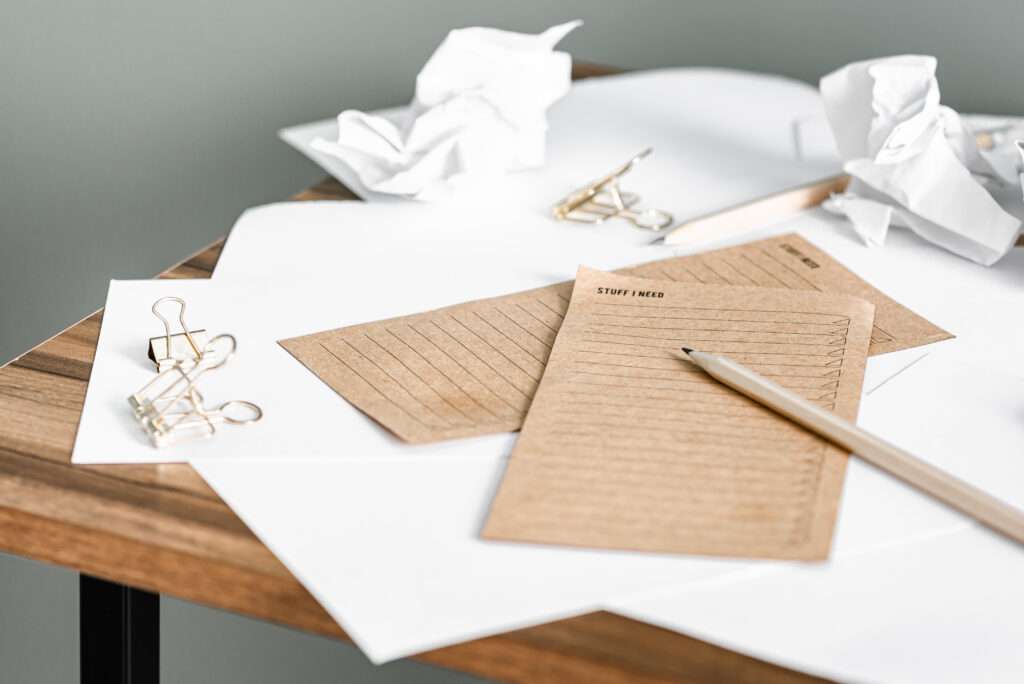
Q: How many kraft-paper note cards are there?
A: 2